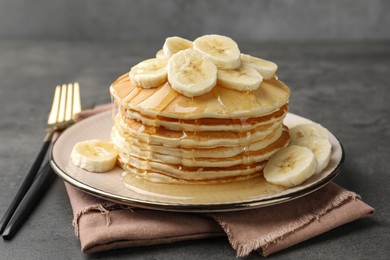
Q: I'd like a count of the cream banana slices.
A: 11